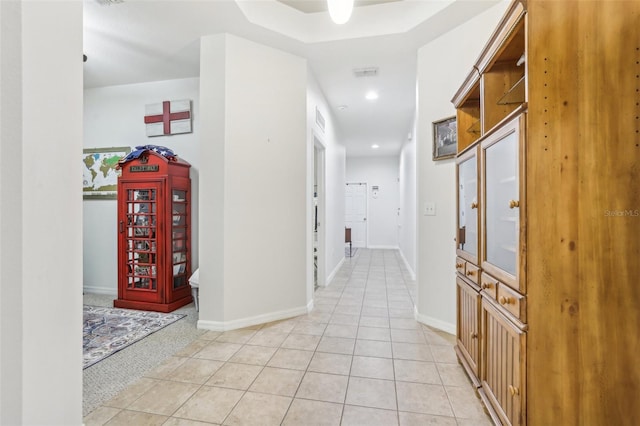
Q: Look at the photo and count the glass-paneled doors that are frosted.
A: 2